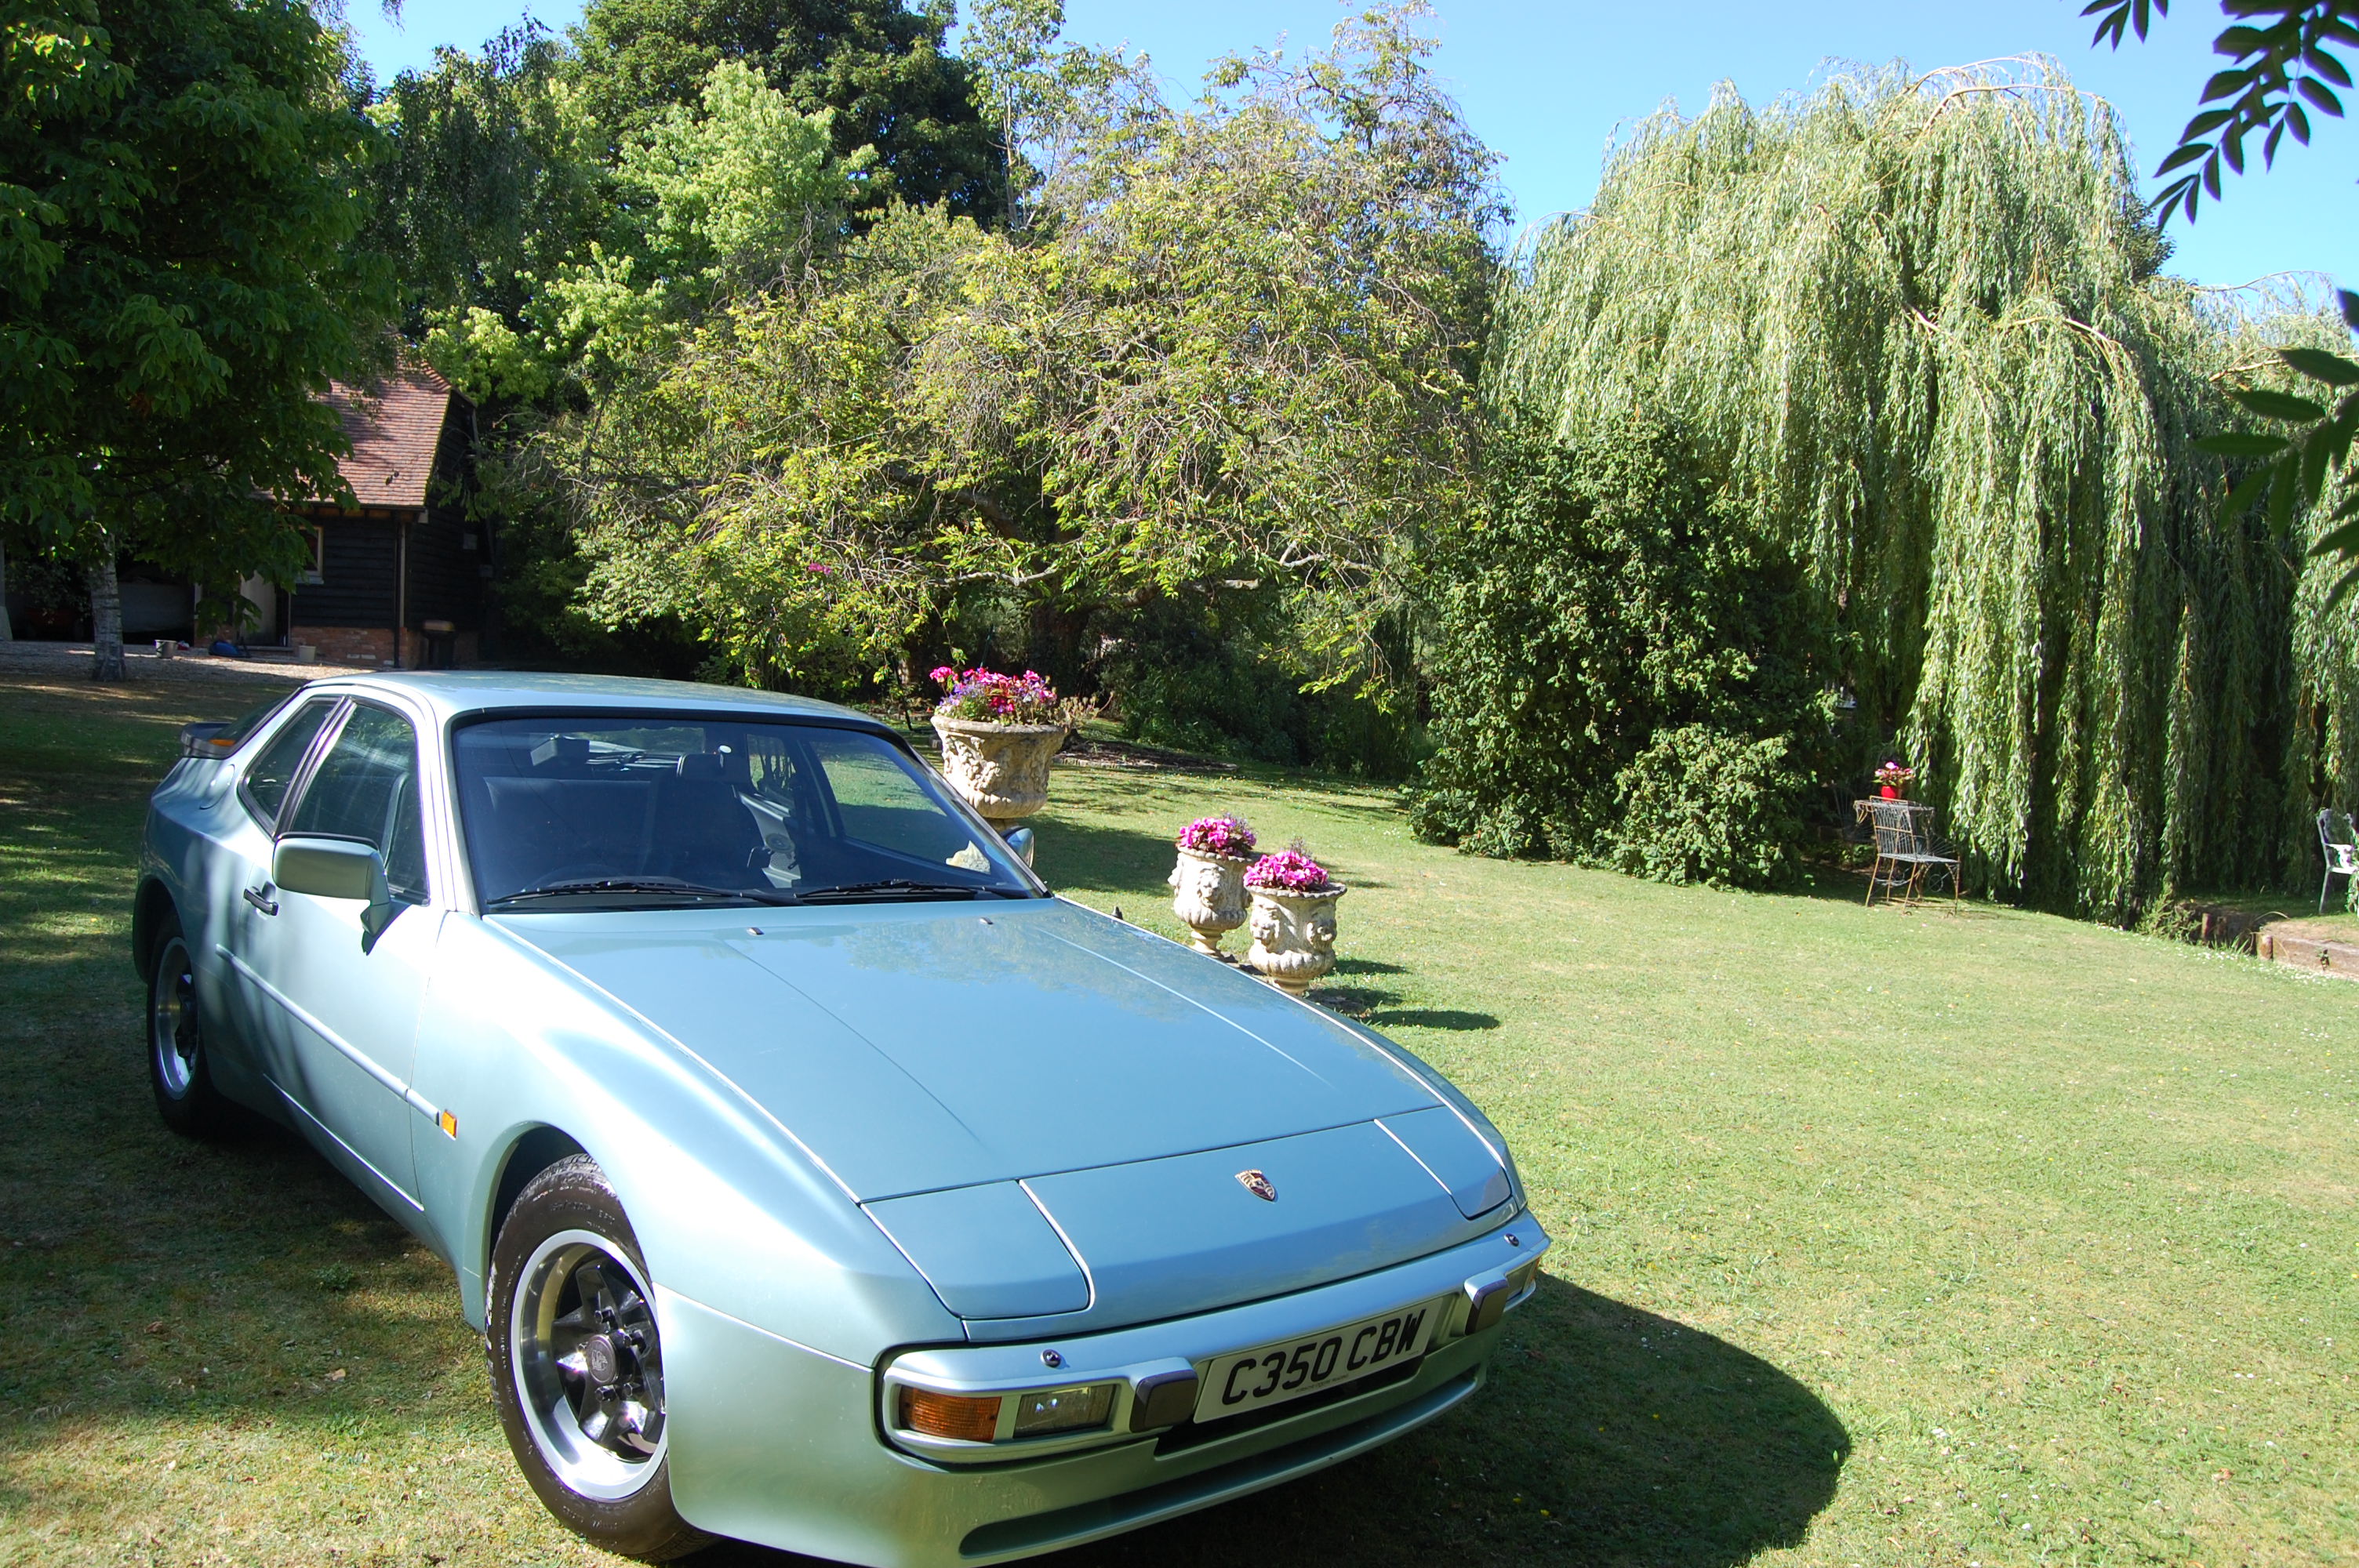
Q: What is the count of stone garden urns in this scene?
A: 3